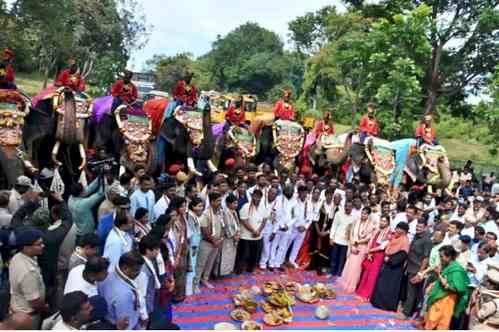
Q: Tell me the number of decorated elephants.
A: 9